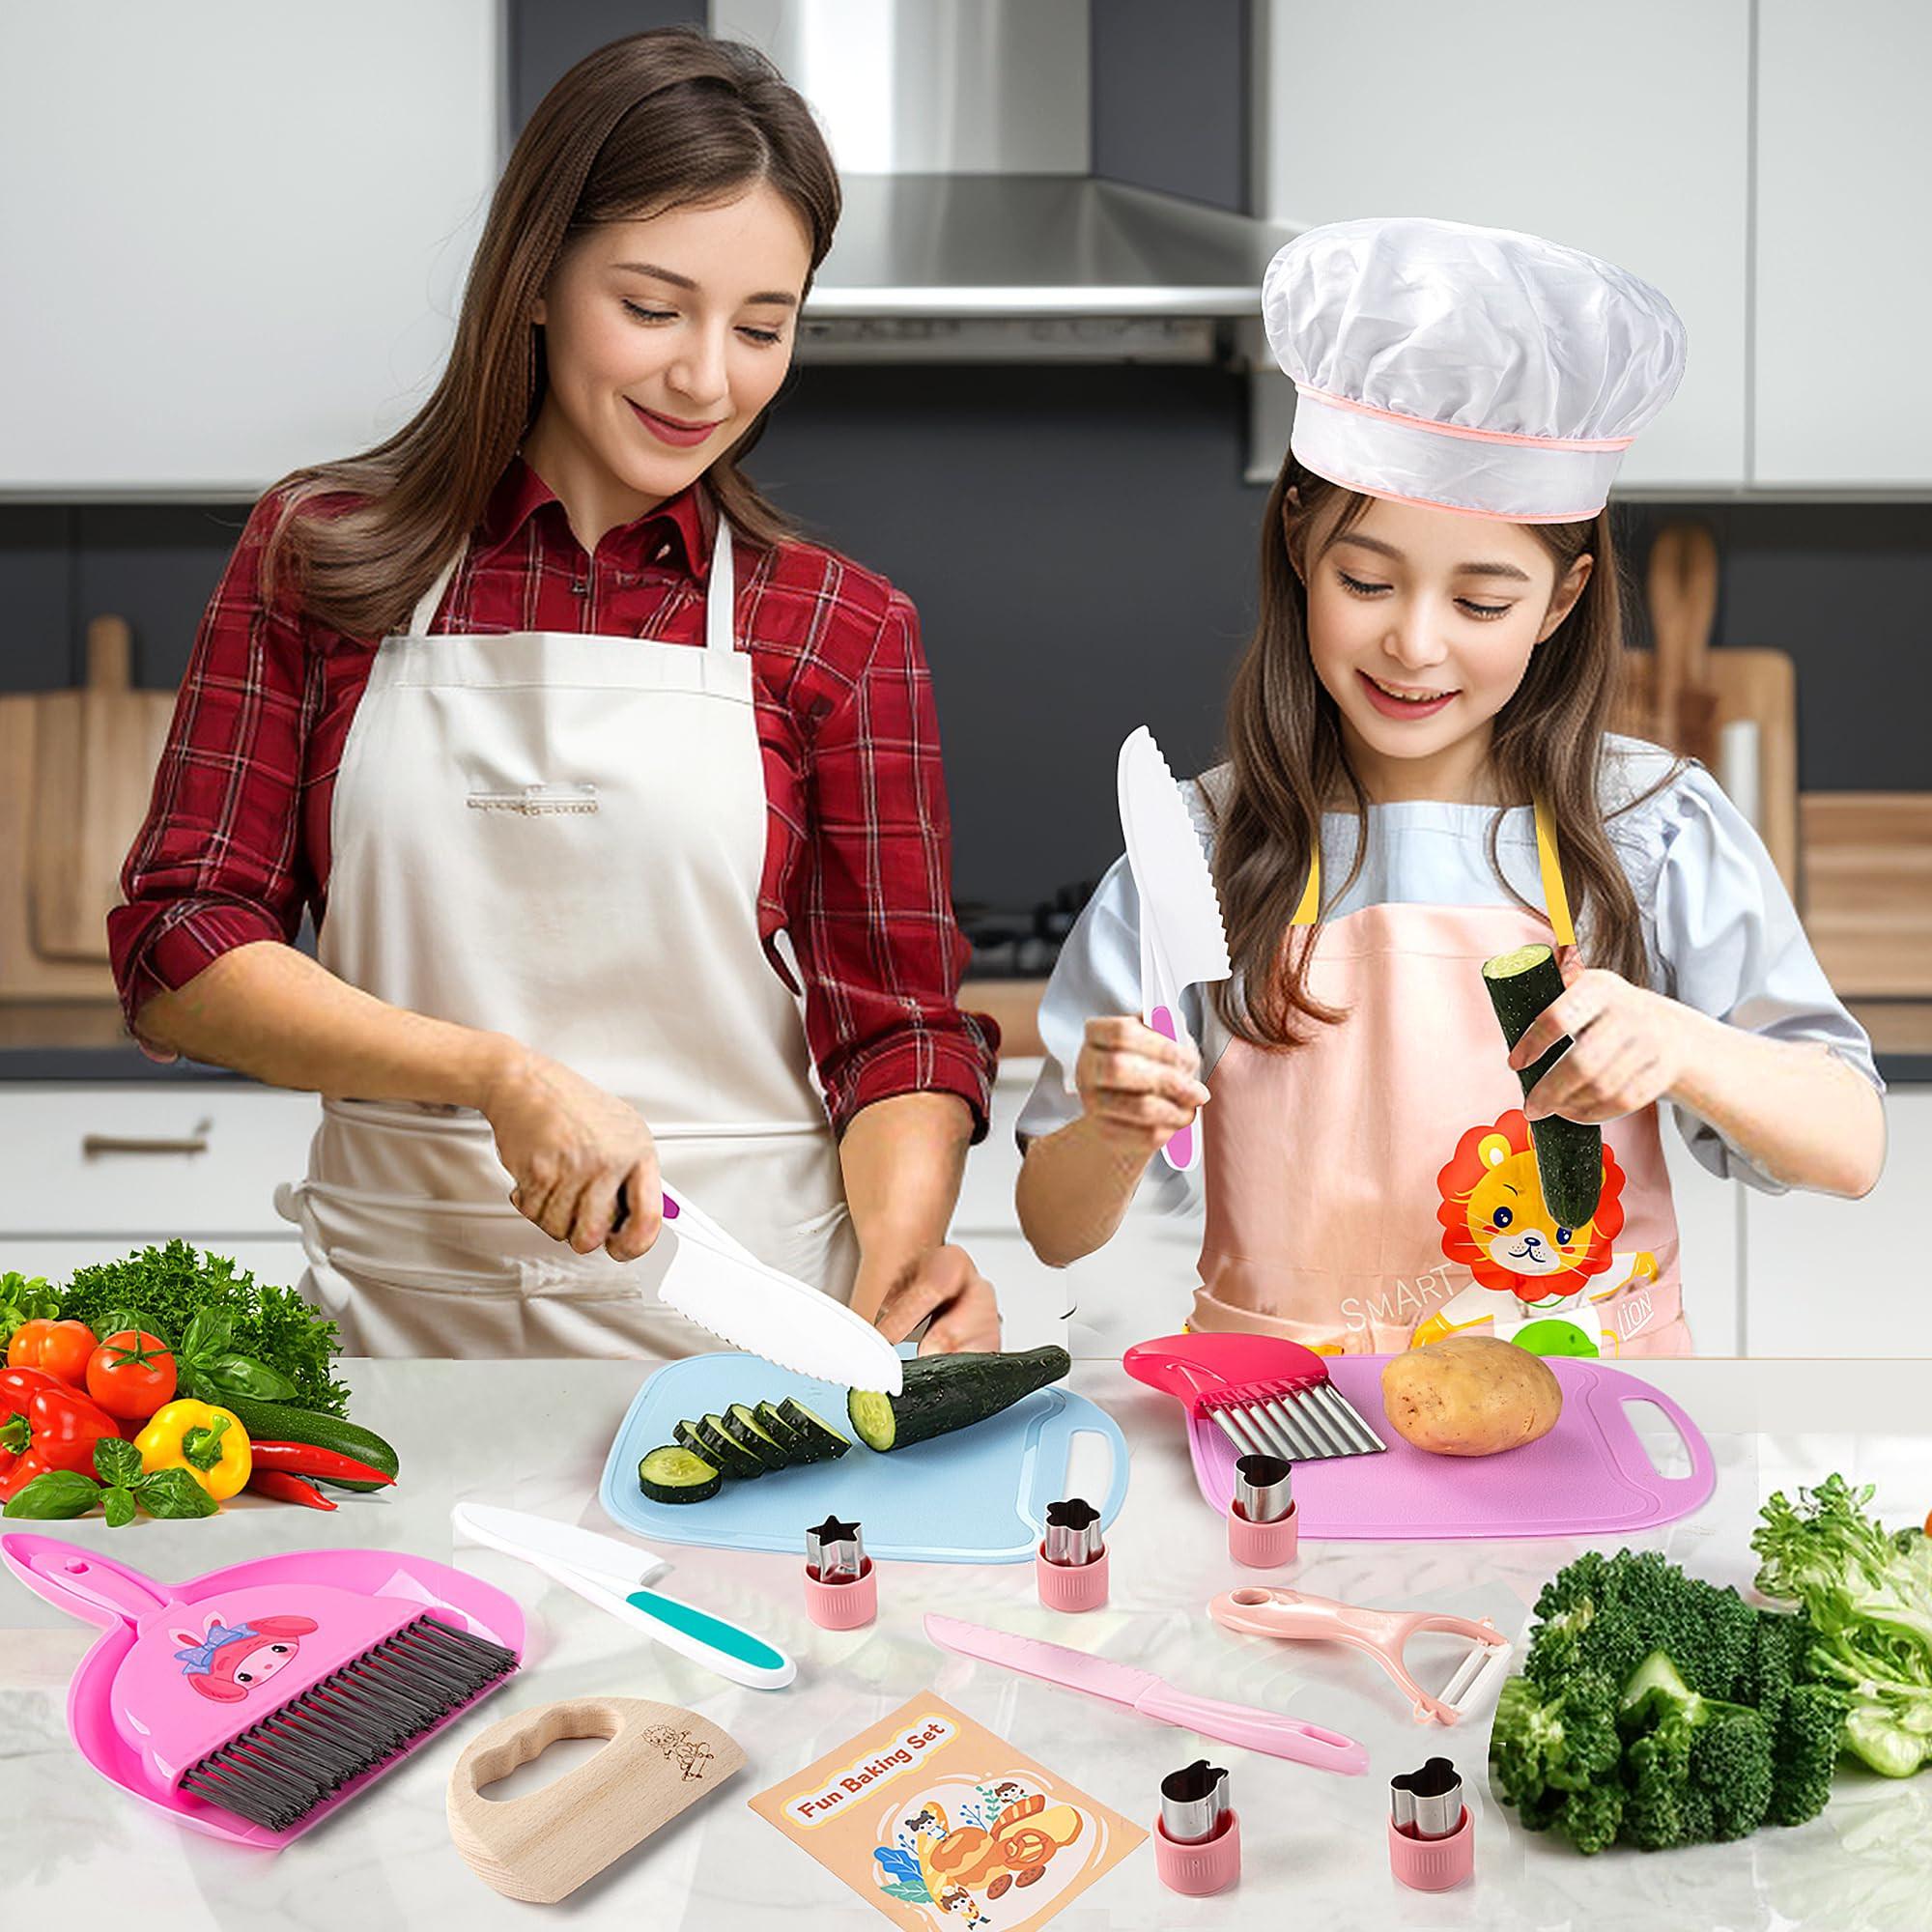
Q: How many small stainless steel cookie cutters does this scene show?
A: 5